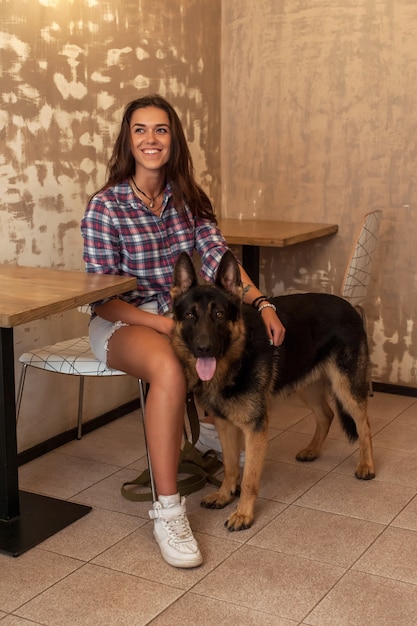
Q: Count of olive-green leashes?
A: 1